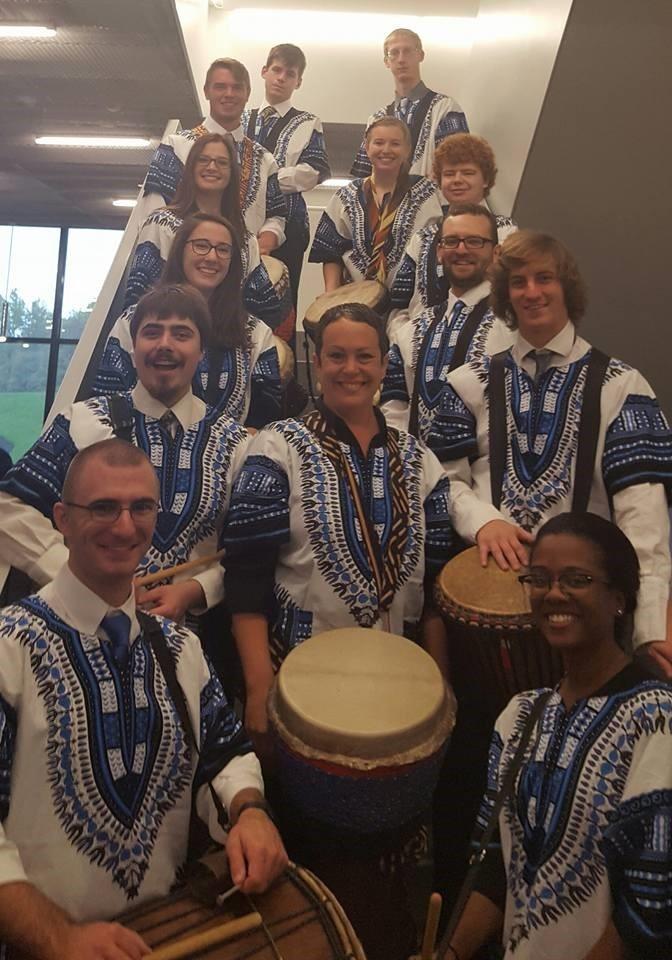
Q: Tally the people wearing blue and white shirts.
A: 13